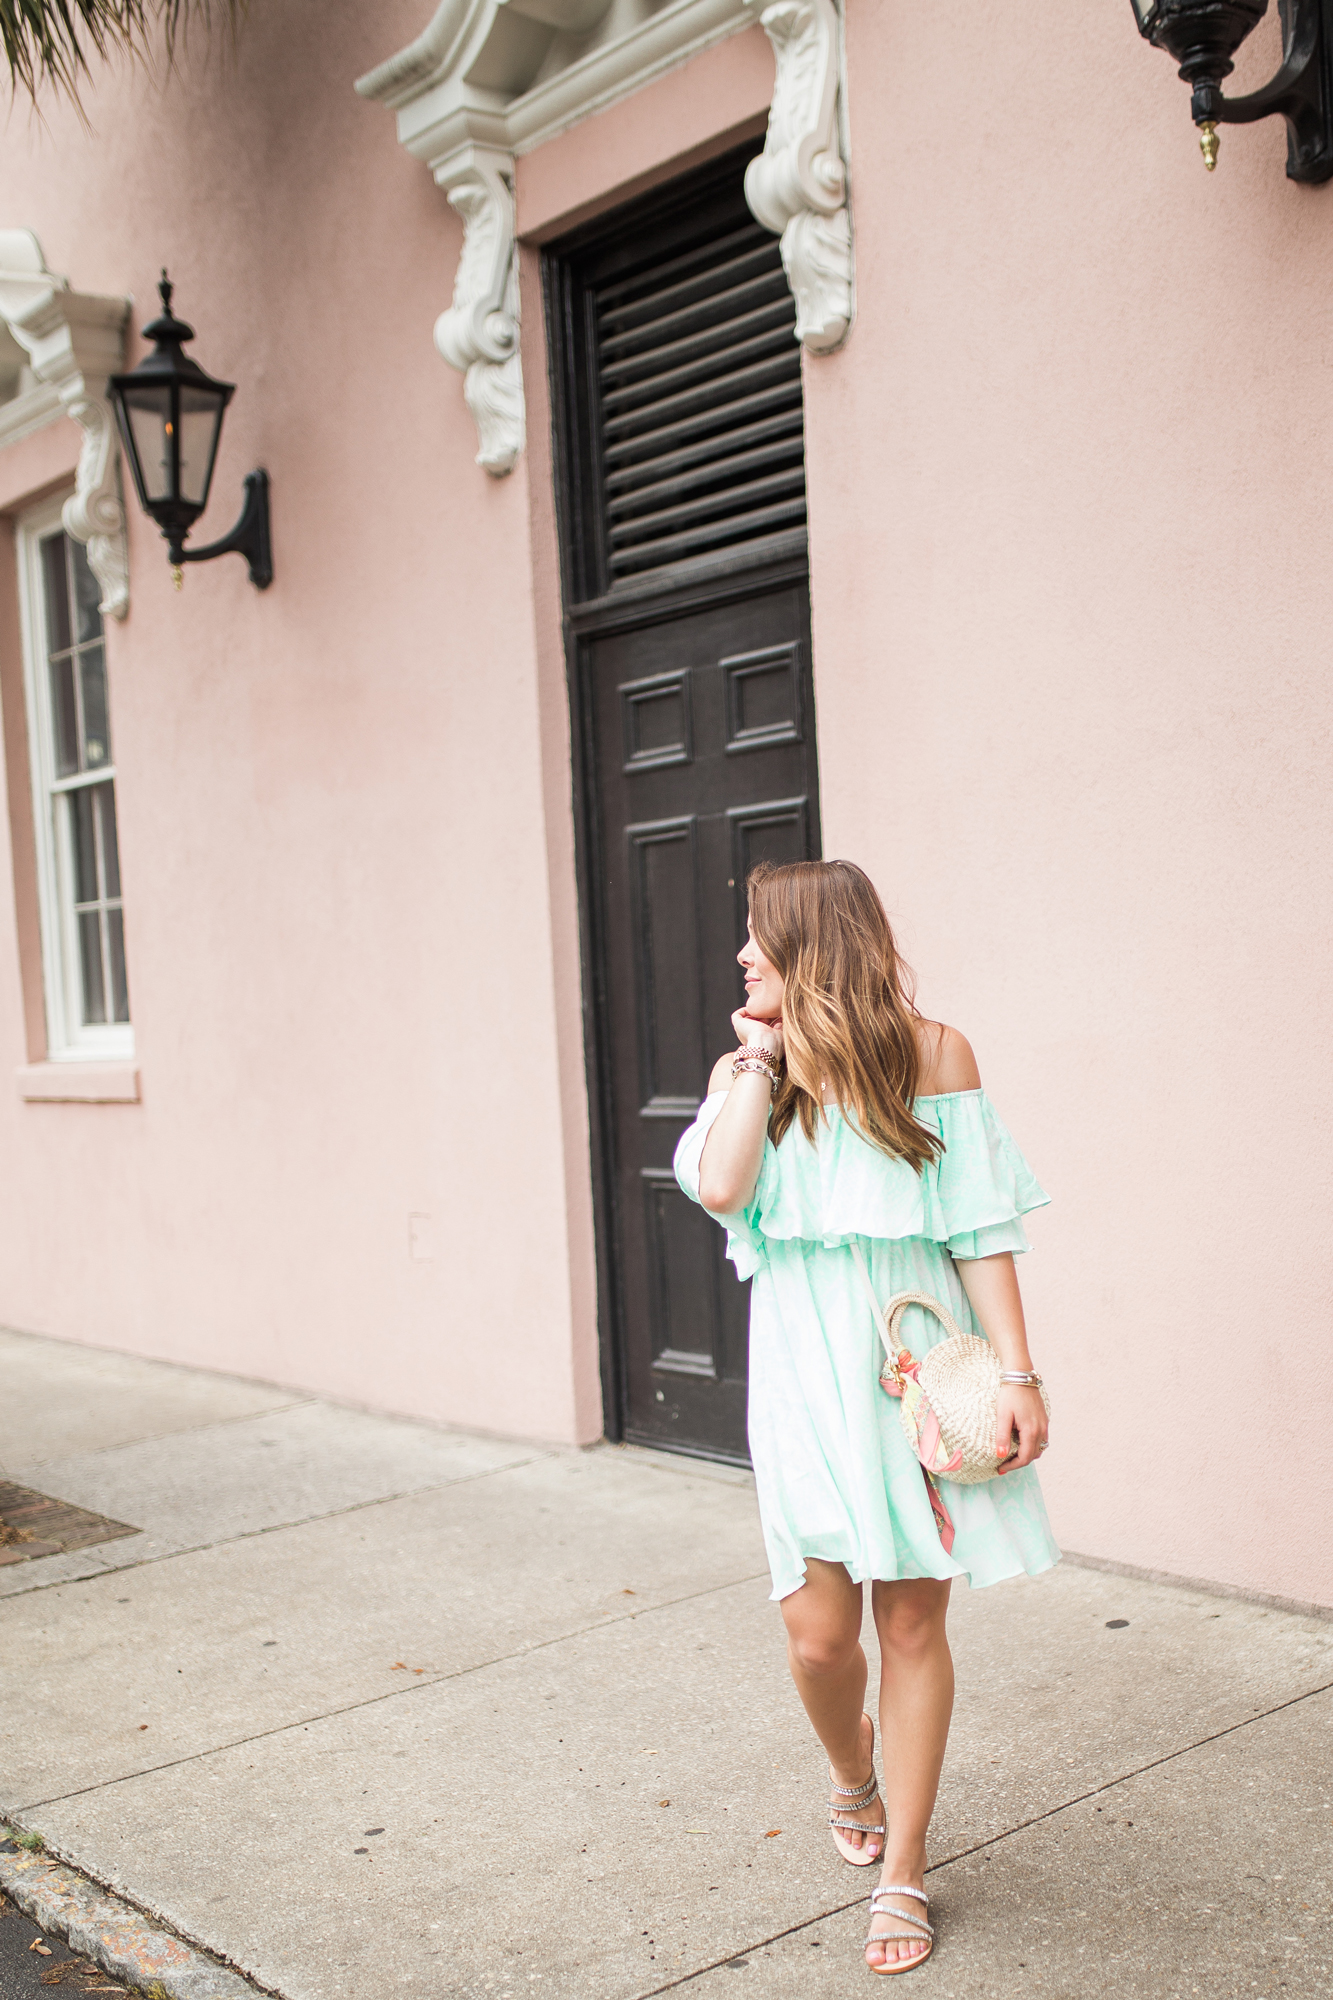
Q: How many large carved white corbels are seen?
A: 3